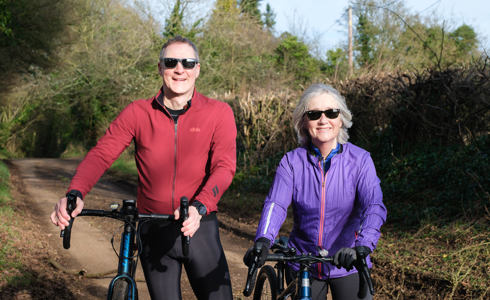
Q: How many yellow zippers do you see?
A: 0